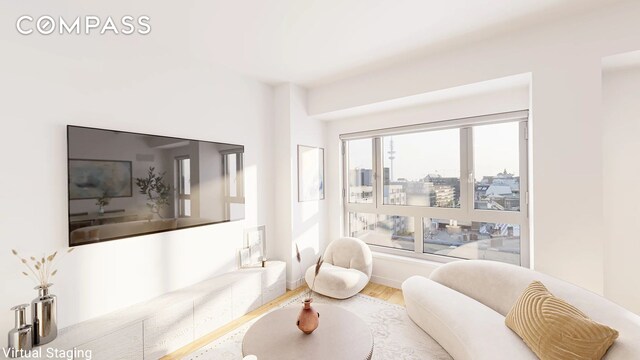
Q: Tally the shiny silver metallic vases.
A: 2